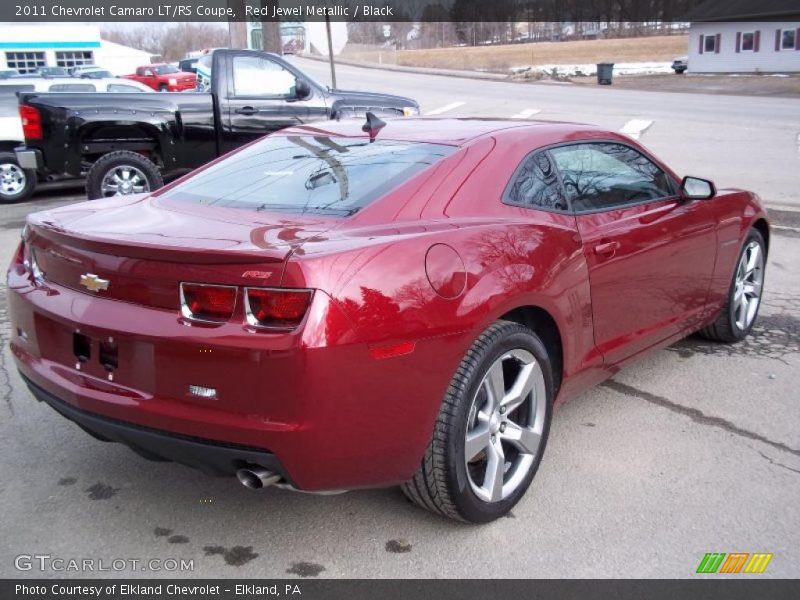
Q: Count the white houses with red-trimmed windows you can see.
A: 1